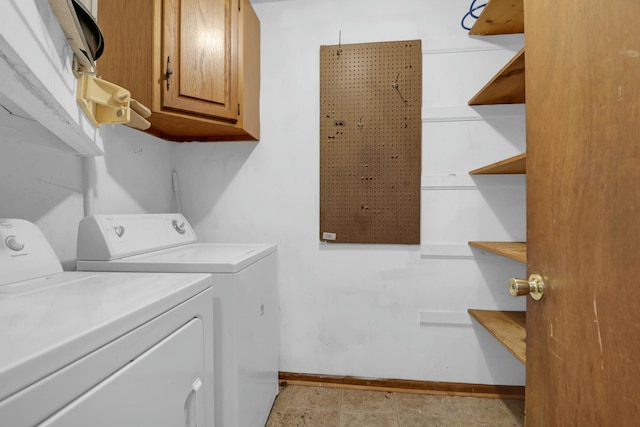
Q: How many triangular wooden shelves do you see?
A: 5